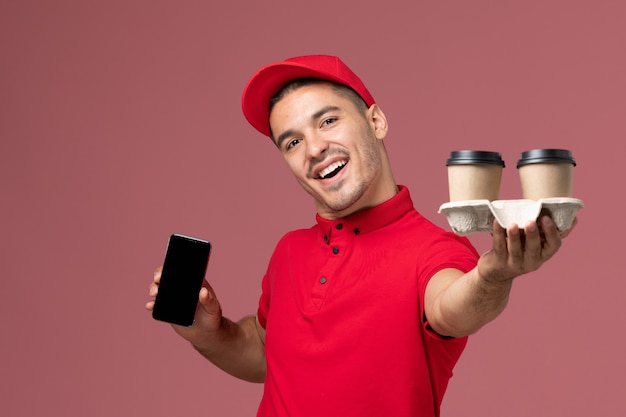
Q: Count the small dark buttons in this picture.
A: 5